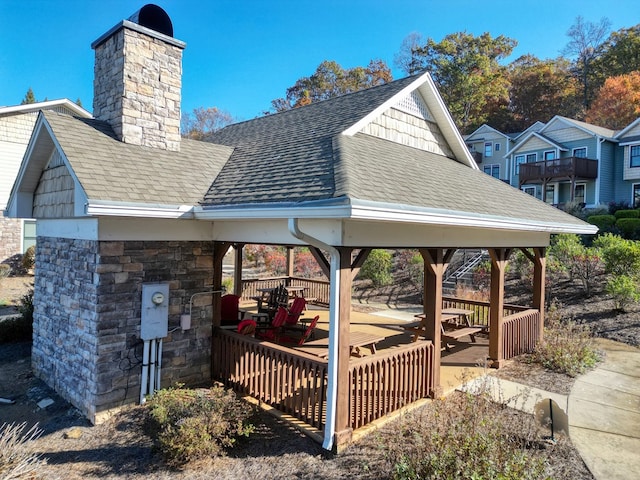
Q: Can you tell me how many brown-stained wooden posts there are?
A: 7